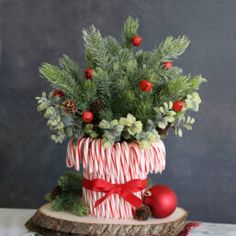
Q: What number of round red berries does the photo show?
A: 7